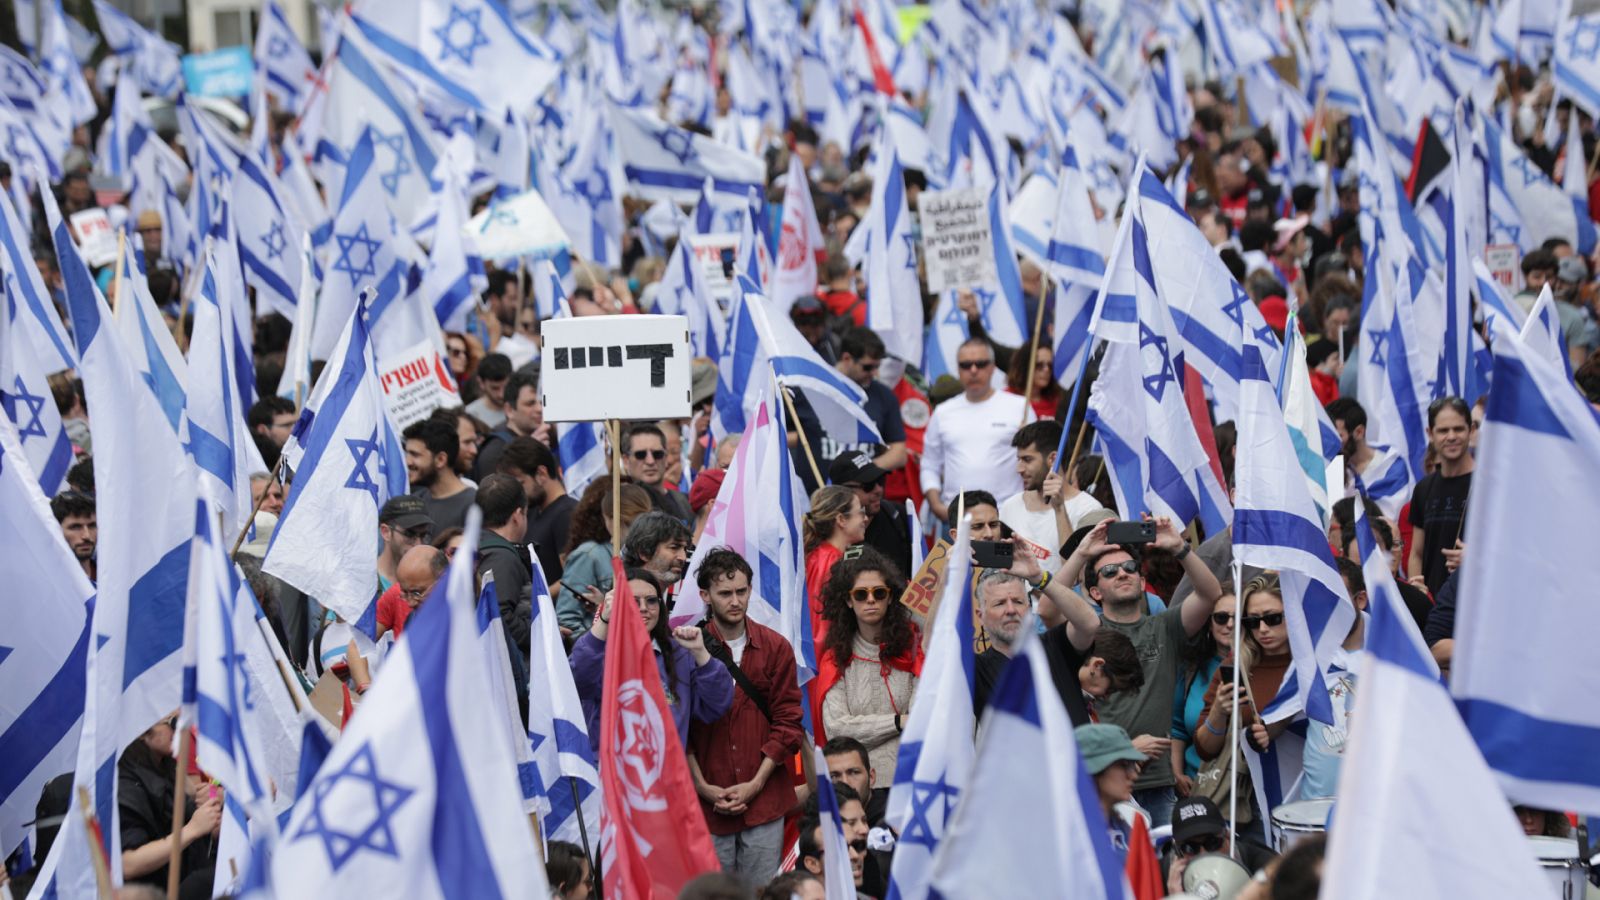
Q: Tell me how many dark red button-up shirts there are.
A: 1